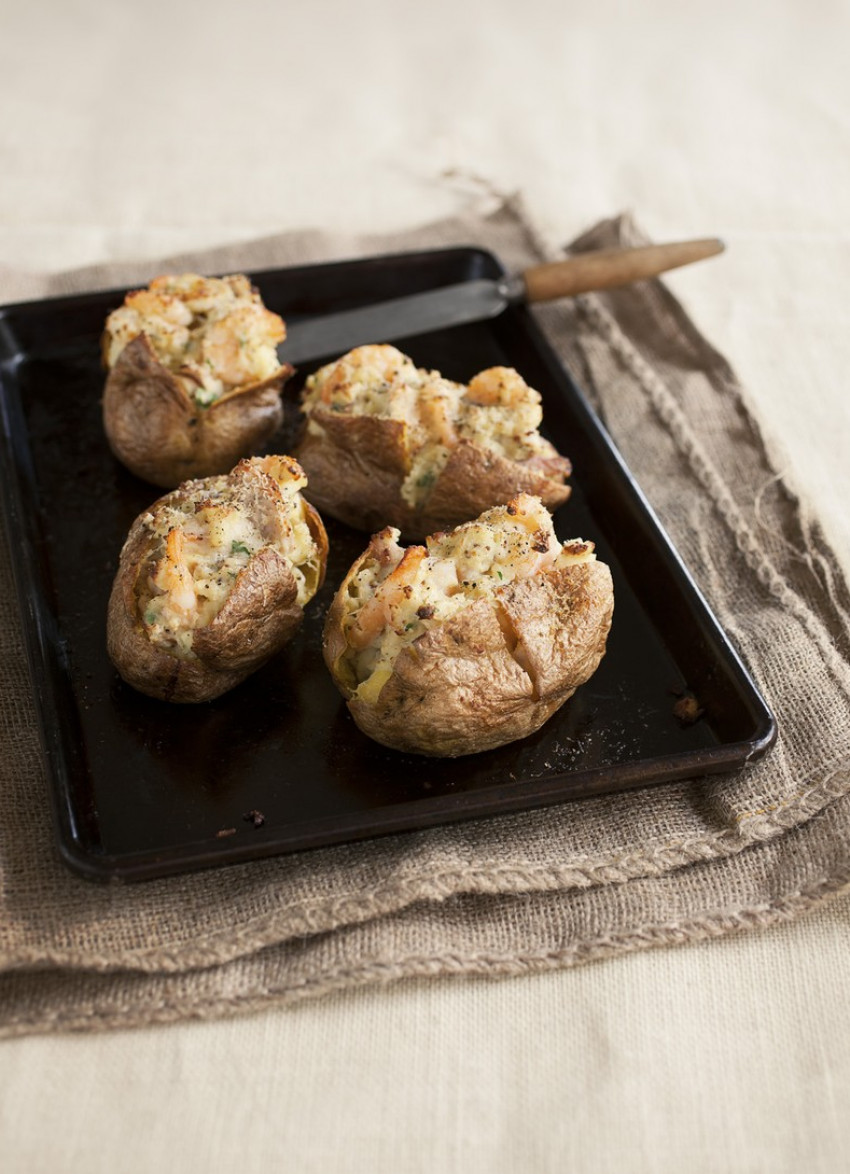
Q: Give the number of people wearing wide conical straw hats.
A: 0